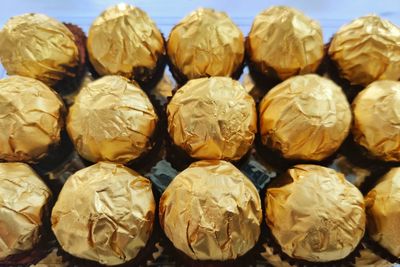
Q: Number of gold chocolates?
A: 15